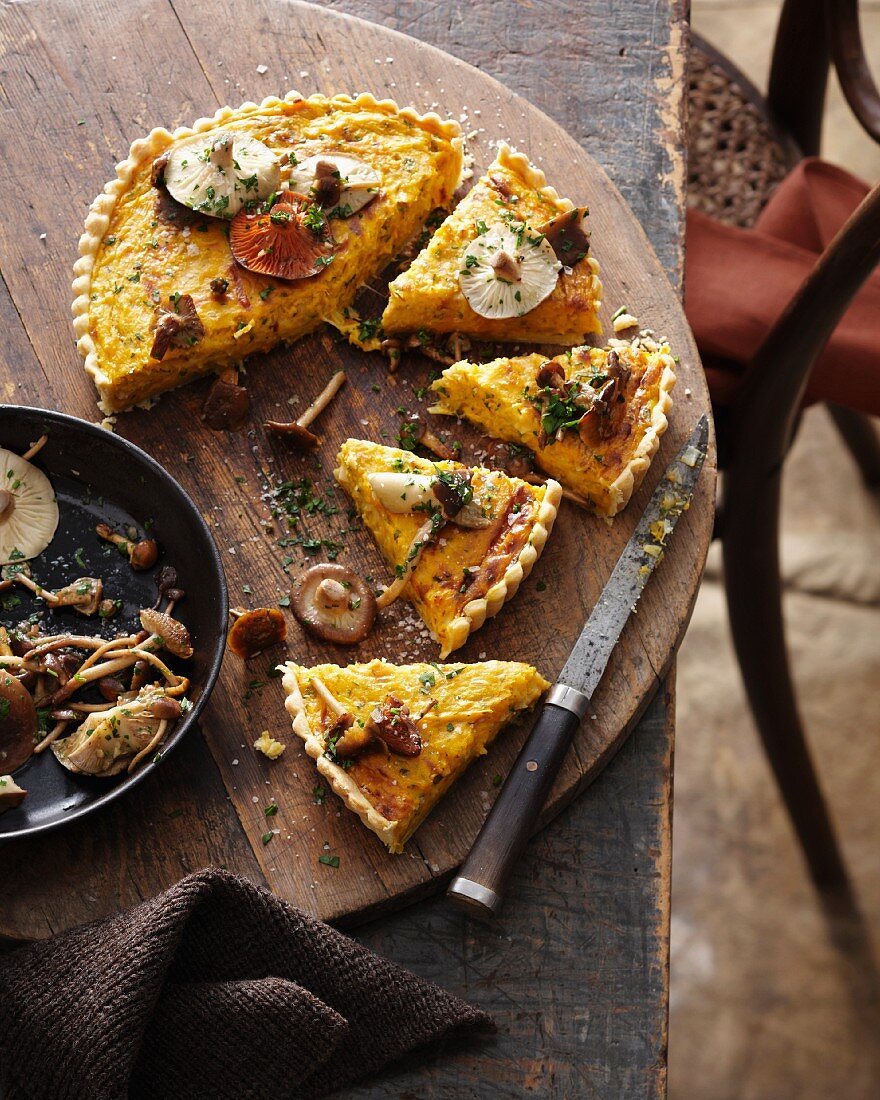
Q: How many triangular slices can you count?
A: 4